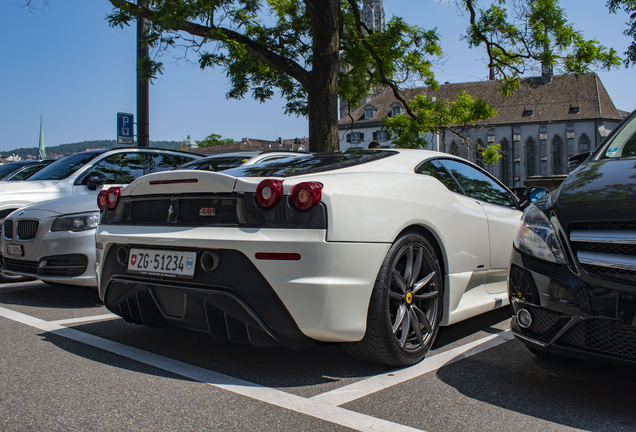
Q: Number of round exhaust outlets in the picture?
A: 2